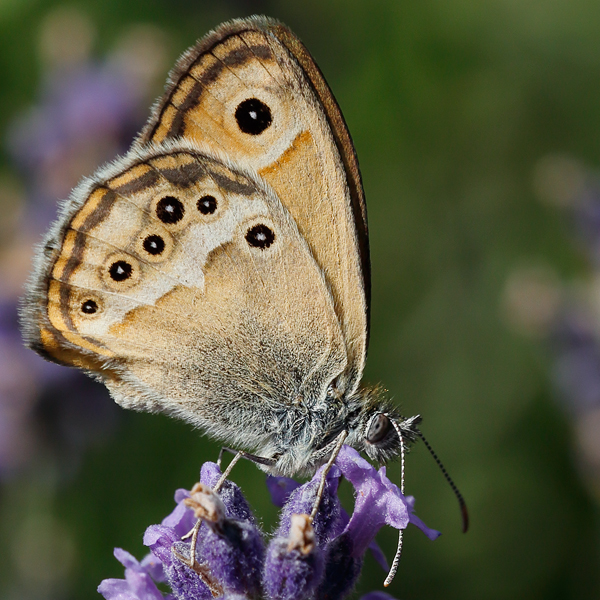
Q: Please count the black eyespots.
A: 7